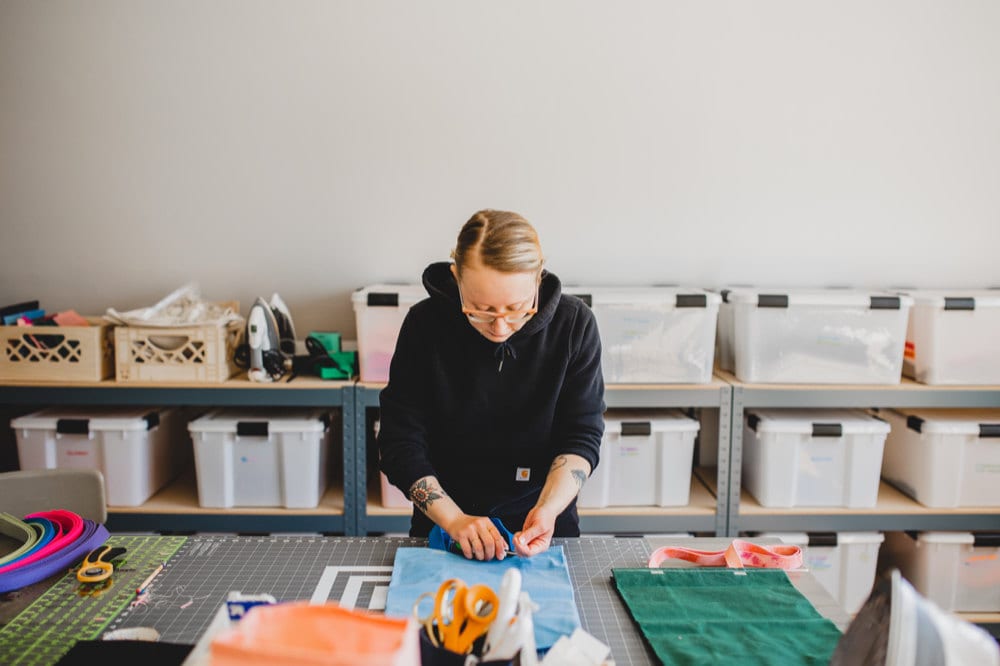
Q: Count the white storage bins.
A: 12